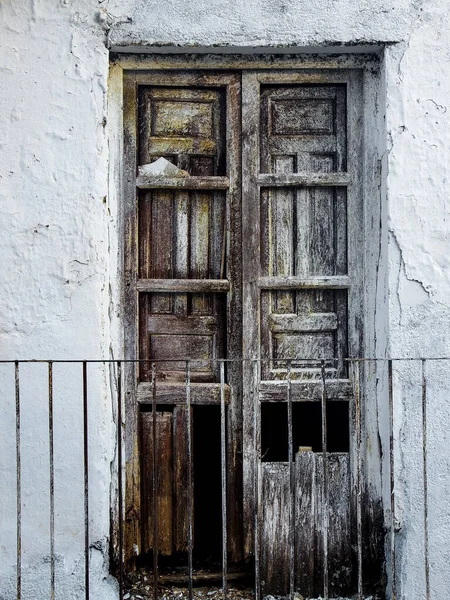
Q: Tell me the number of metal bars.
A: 13